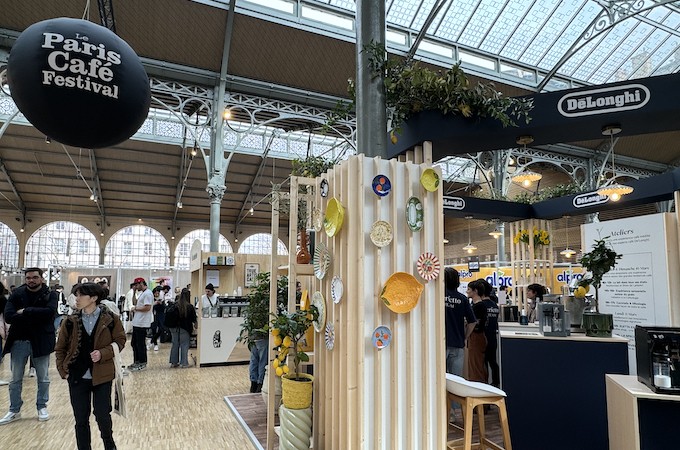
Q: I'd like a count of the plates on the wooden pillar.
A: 14